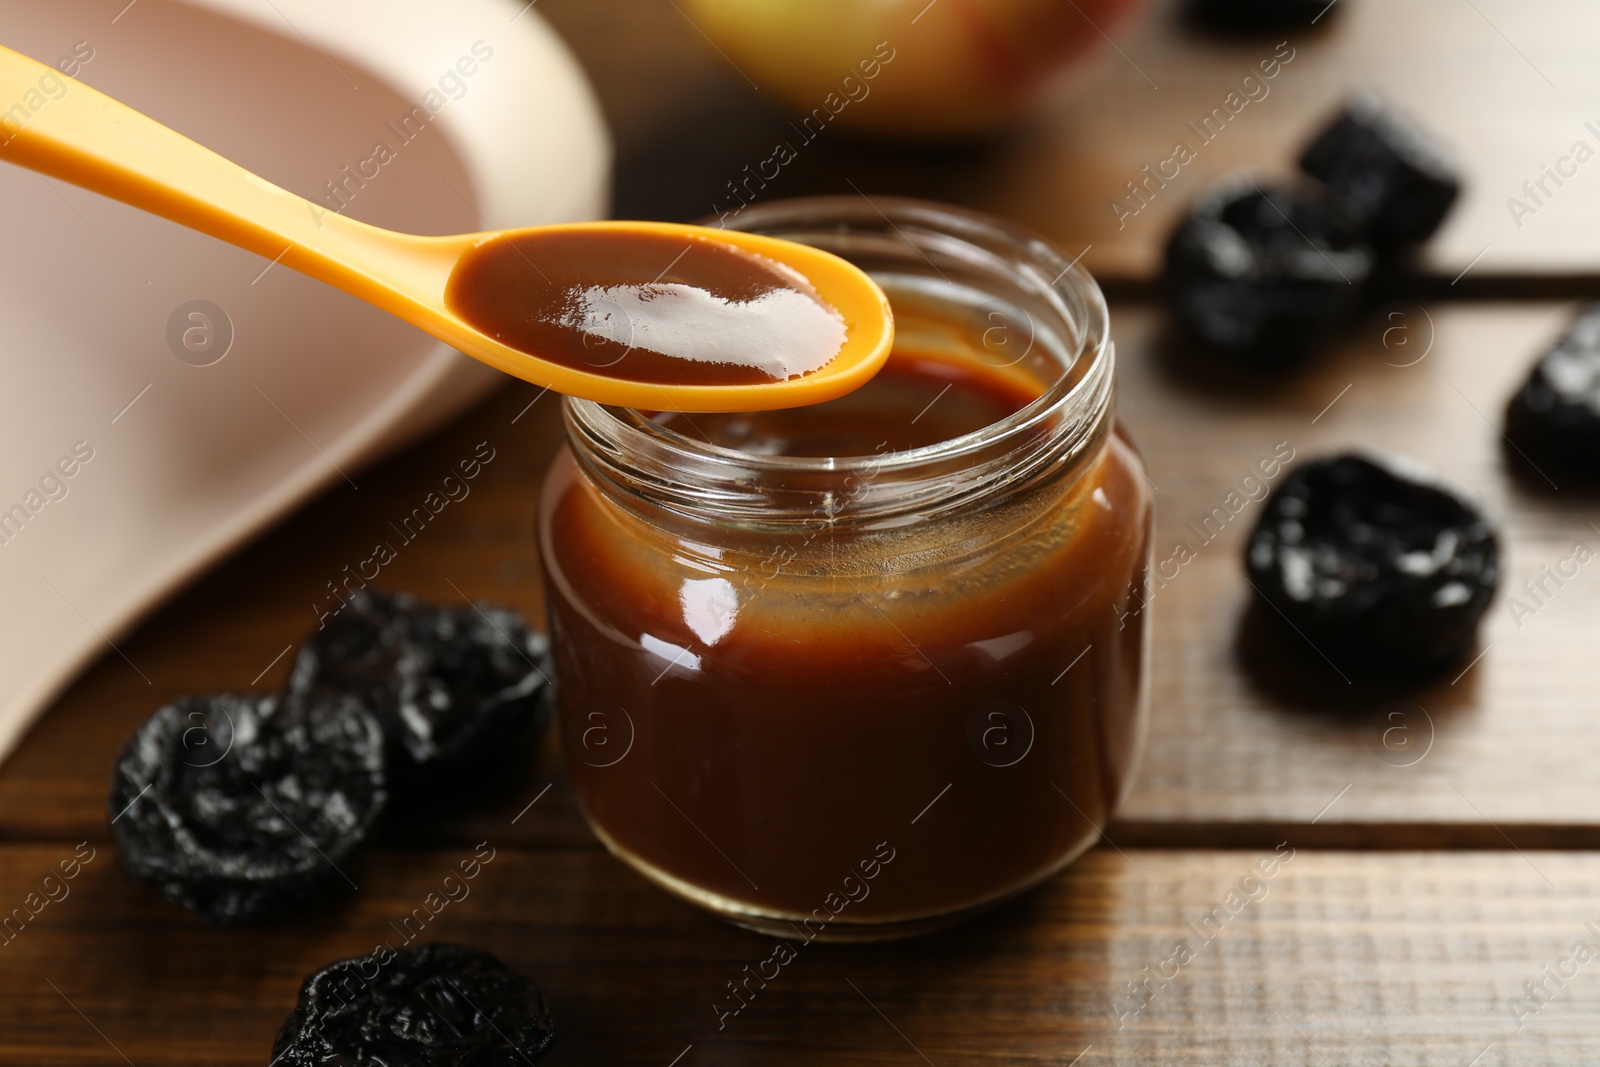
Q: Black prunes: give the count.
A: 8